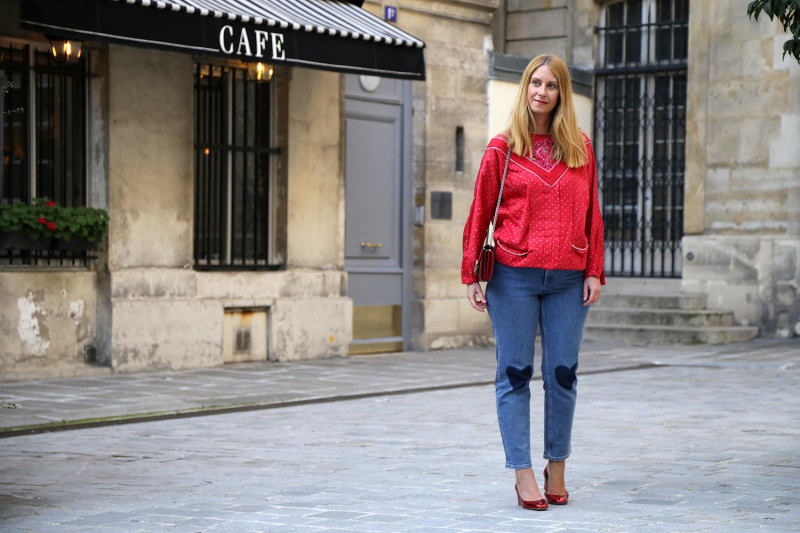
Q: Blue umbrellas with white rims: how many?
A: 0